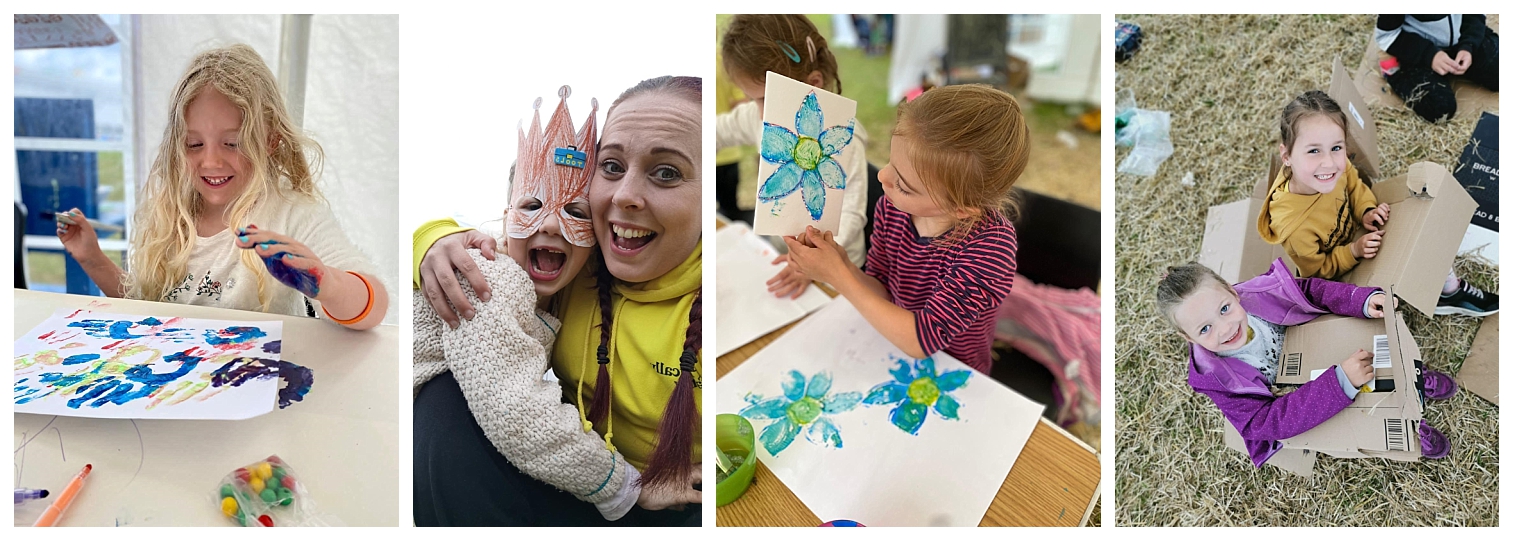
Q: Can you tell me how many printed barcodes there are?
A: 3